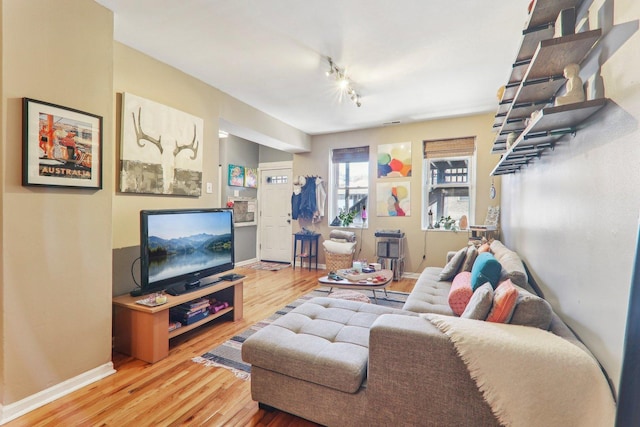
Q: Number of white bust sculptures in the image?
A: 1